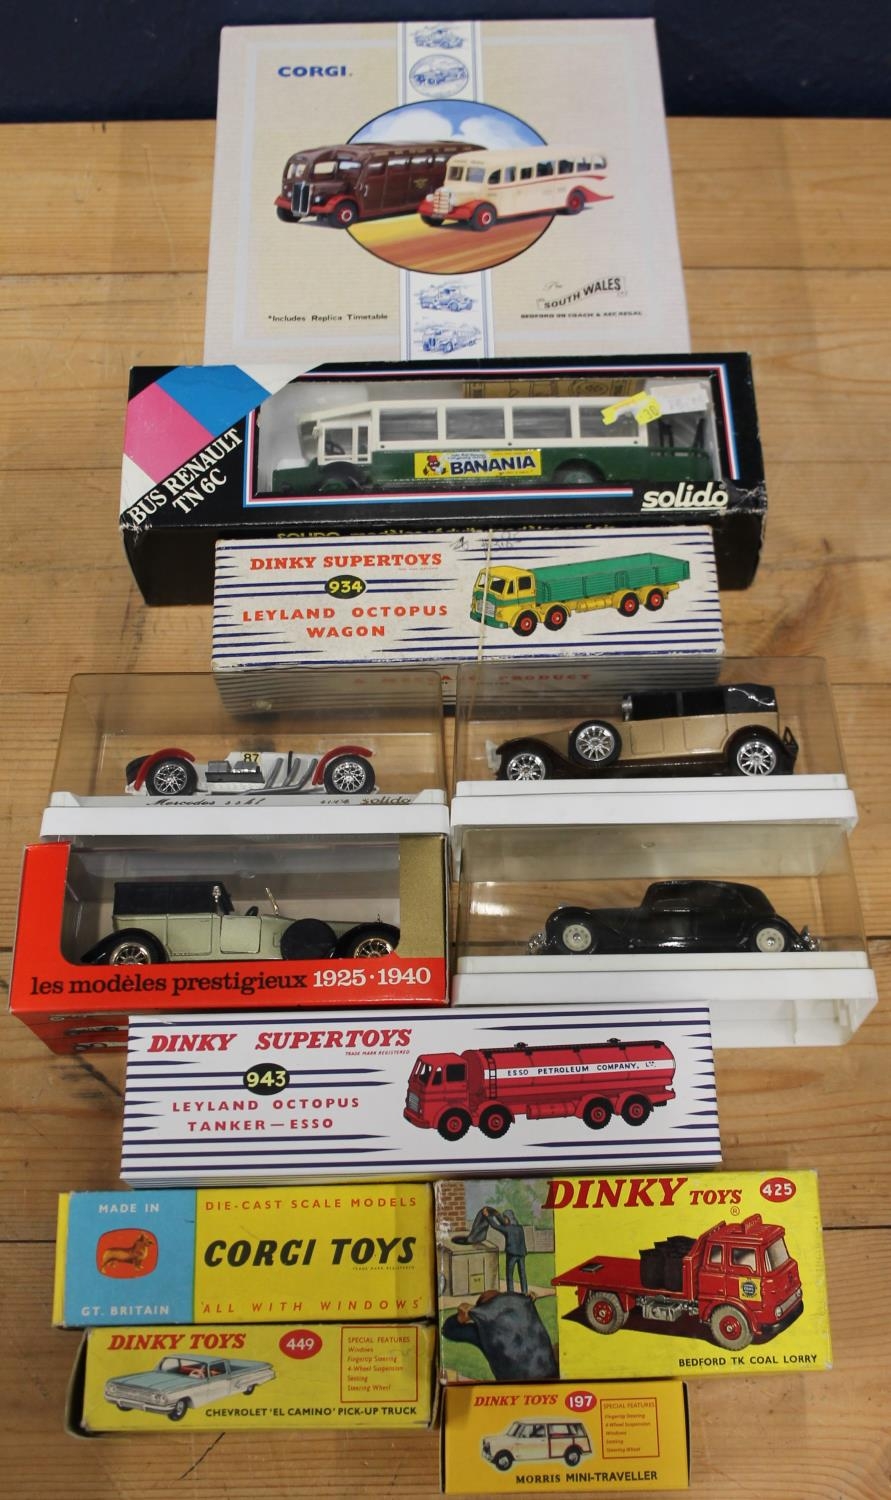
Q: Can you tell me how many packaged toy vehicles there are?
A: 12